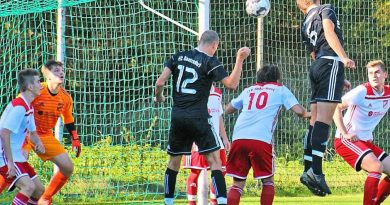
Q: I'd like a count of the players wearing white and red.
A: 4